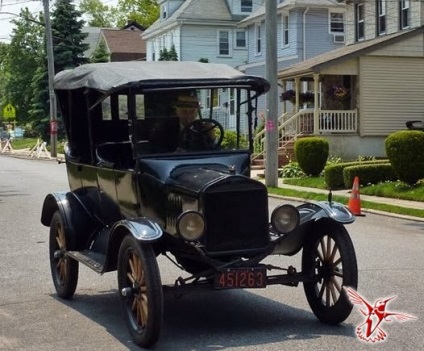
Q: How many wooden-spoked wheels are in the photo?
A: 3